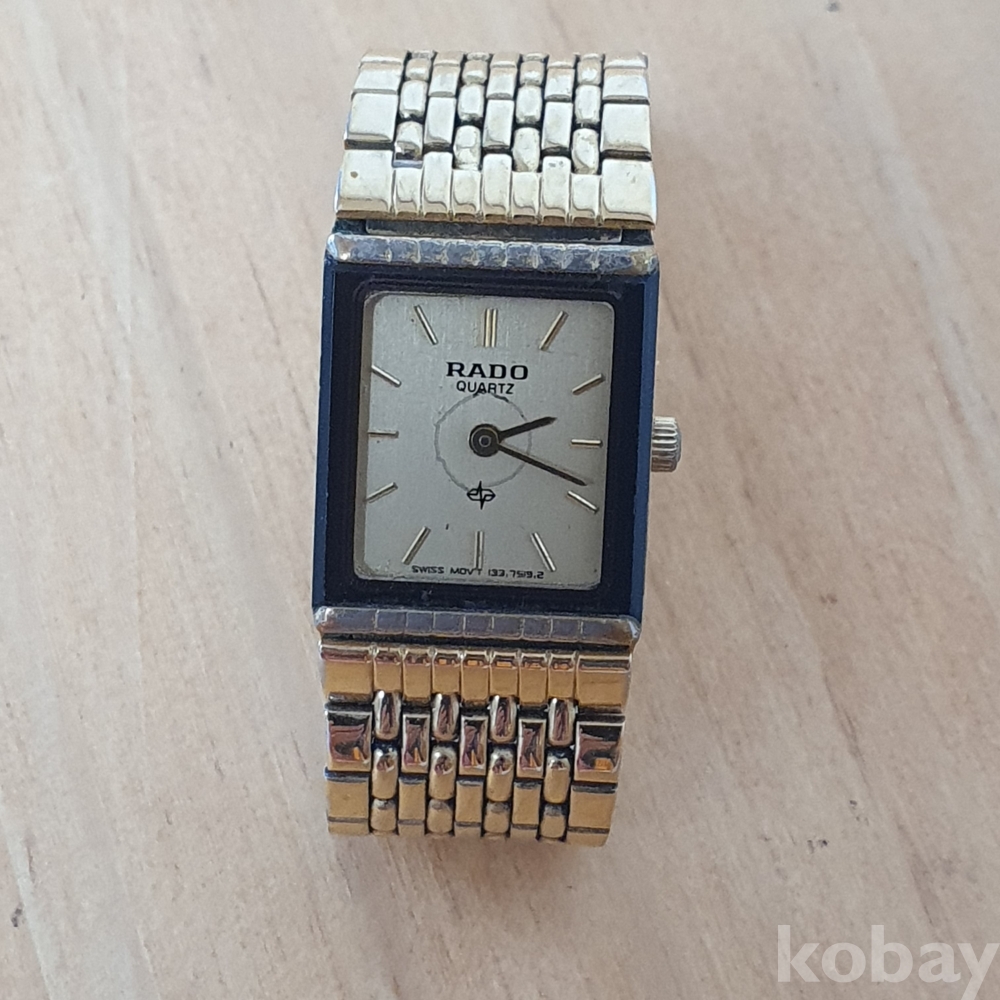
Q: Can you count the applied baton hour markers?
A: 12